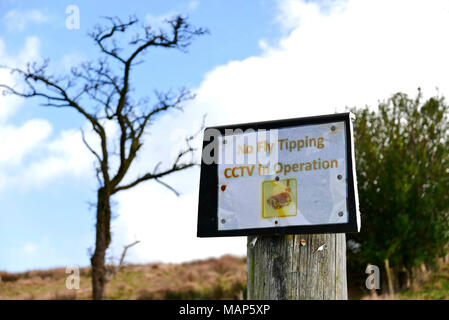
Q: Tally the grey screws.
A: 6